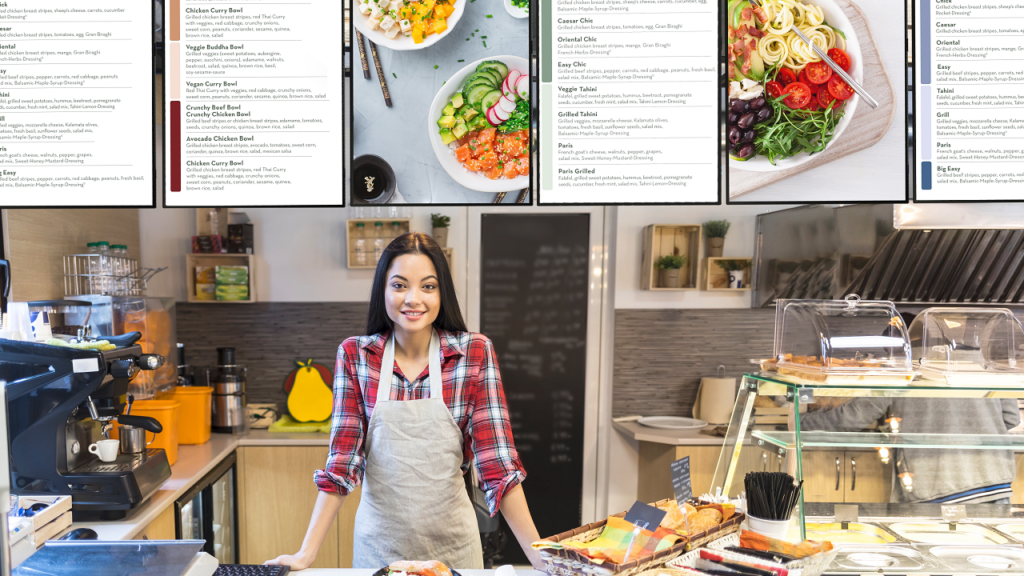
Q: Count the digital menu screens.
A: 6